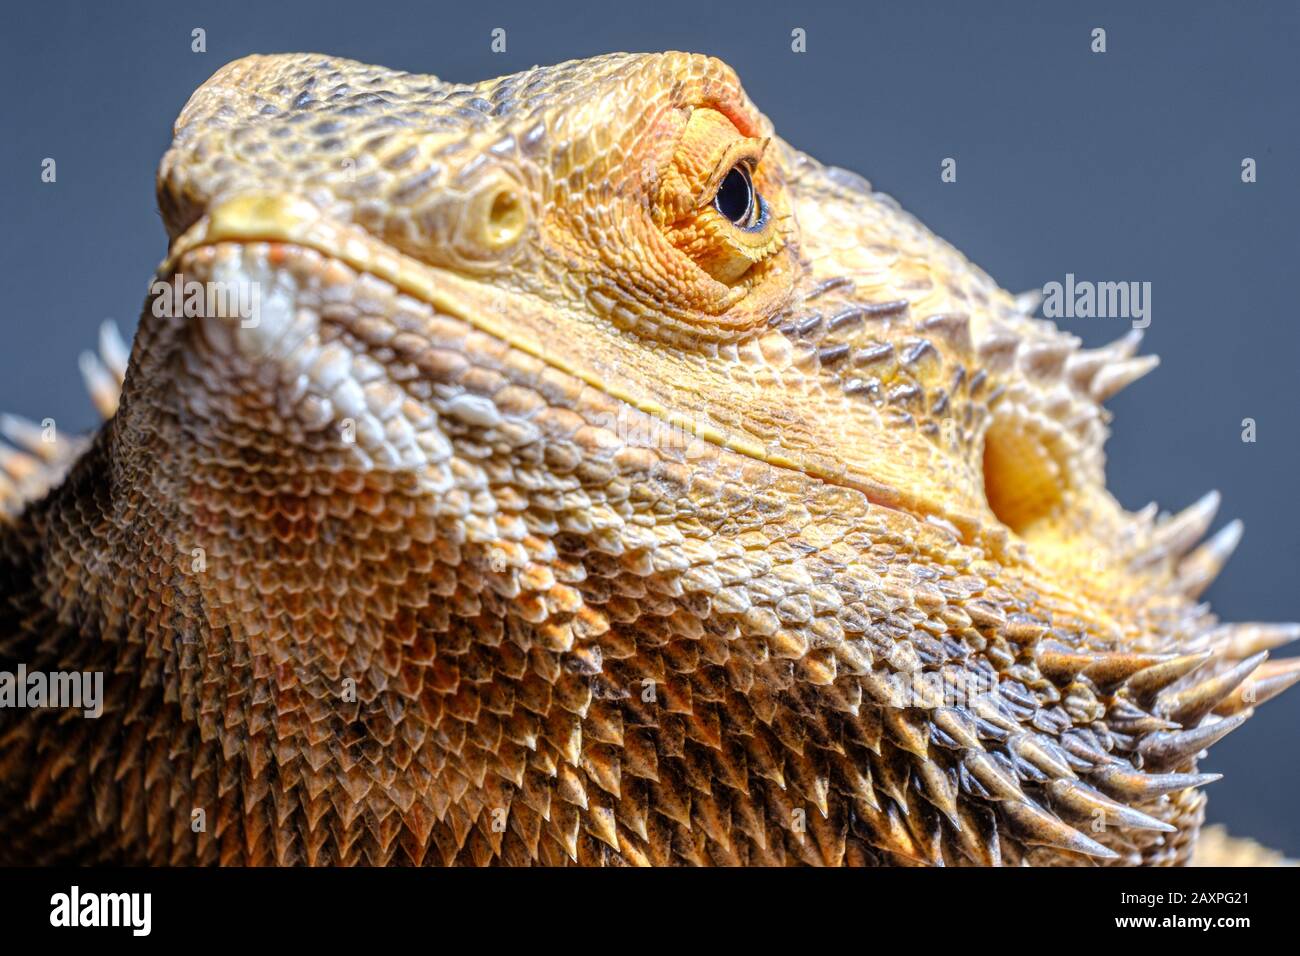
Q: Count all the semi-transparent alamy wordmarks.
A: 5